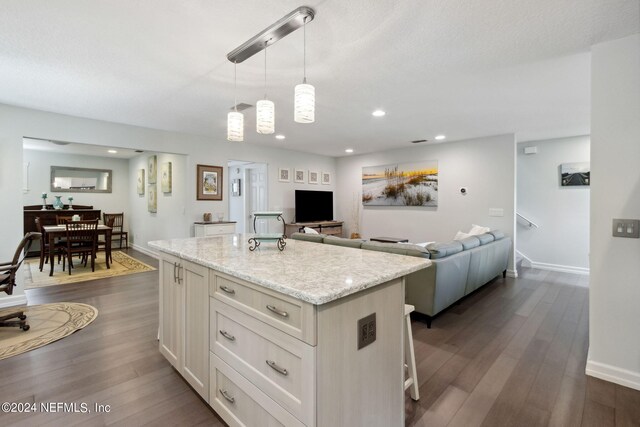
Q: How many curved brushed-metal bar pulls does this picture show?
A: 7